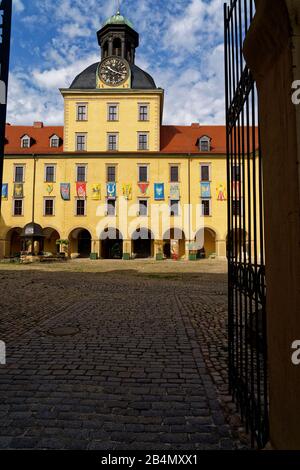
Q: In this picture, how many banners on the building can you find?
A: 14